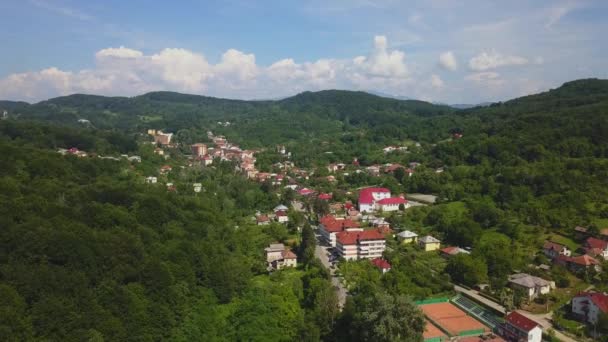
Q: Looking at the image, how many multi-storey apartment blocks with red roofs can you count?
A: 2